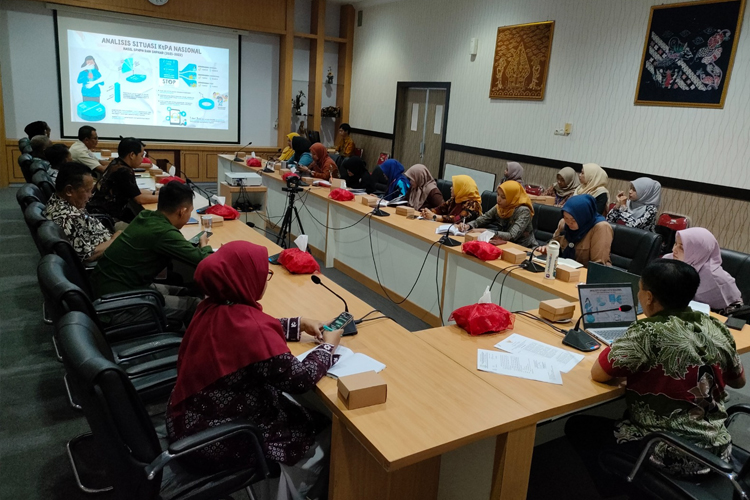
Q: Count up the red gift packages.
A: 9